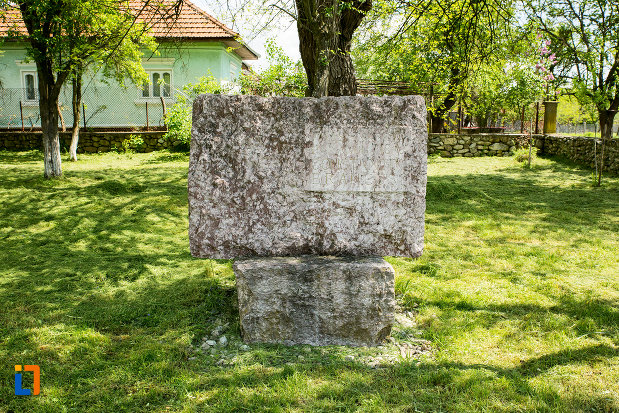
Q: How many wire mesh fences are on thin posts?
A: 1